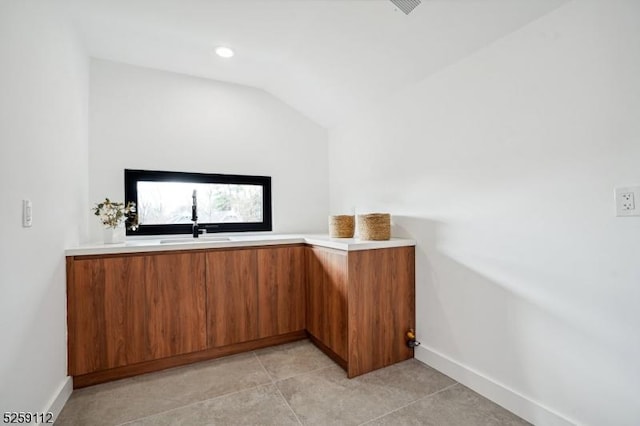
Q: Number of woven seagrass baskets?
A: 2